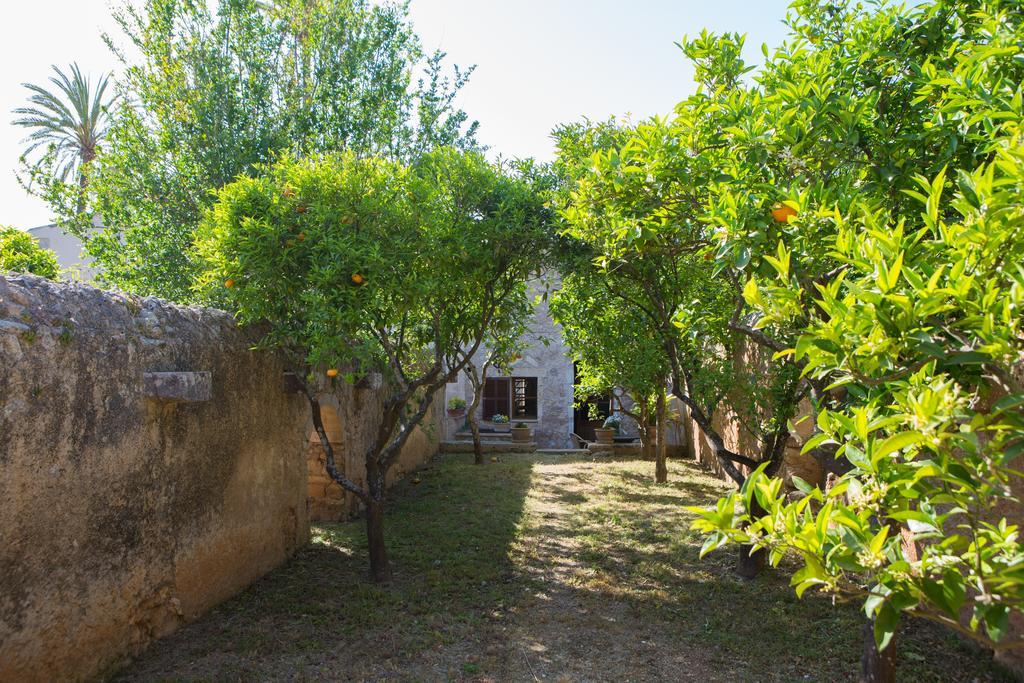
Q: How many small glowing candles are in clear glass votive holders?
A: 0